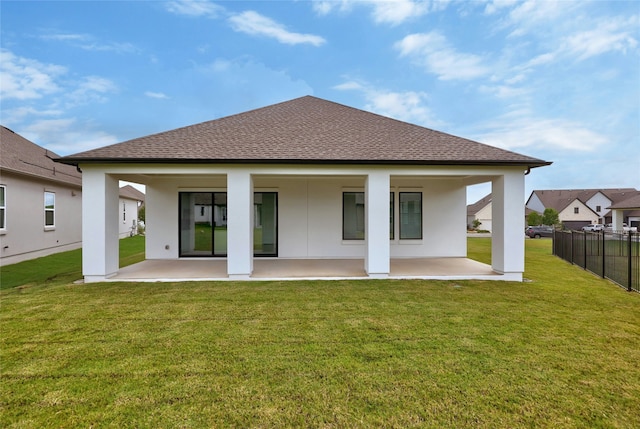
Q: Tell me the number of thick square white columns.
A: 4